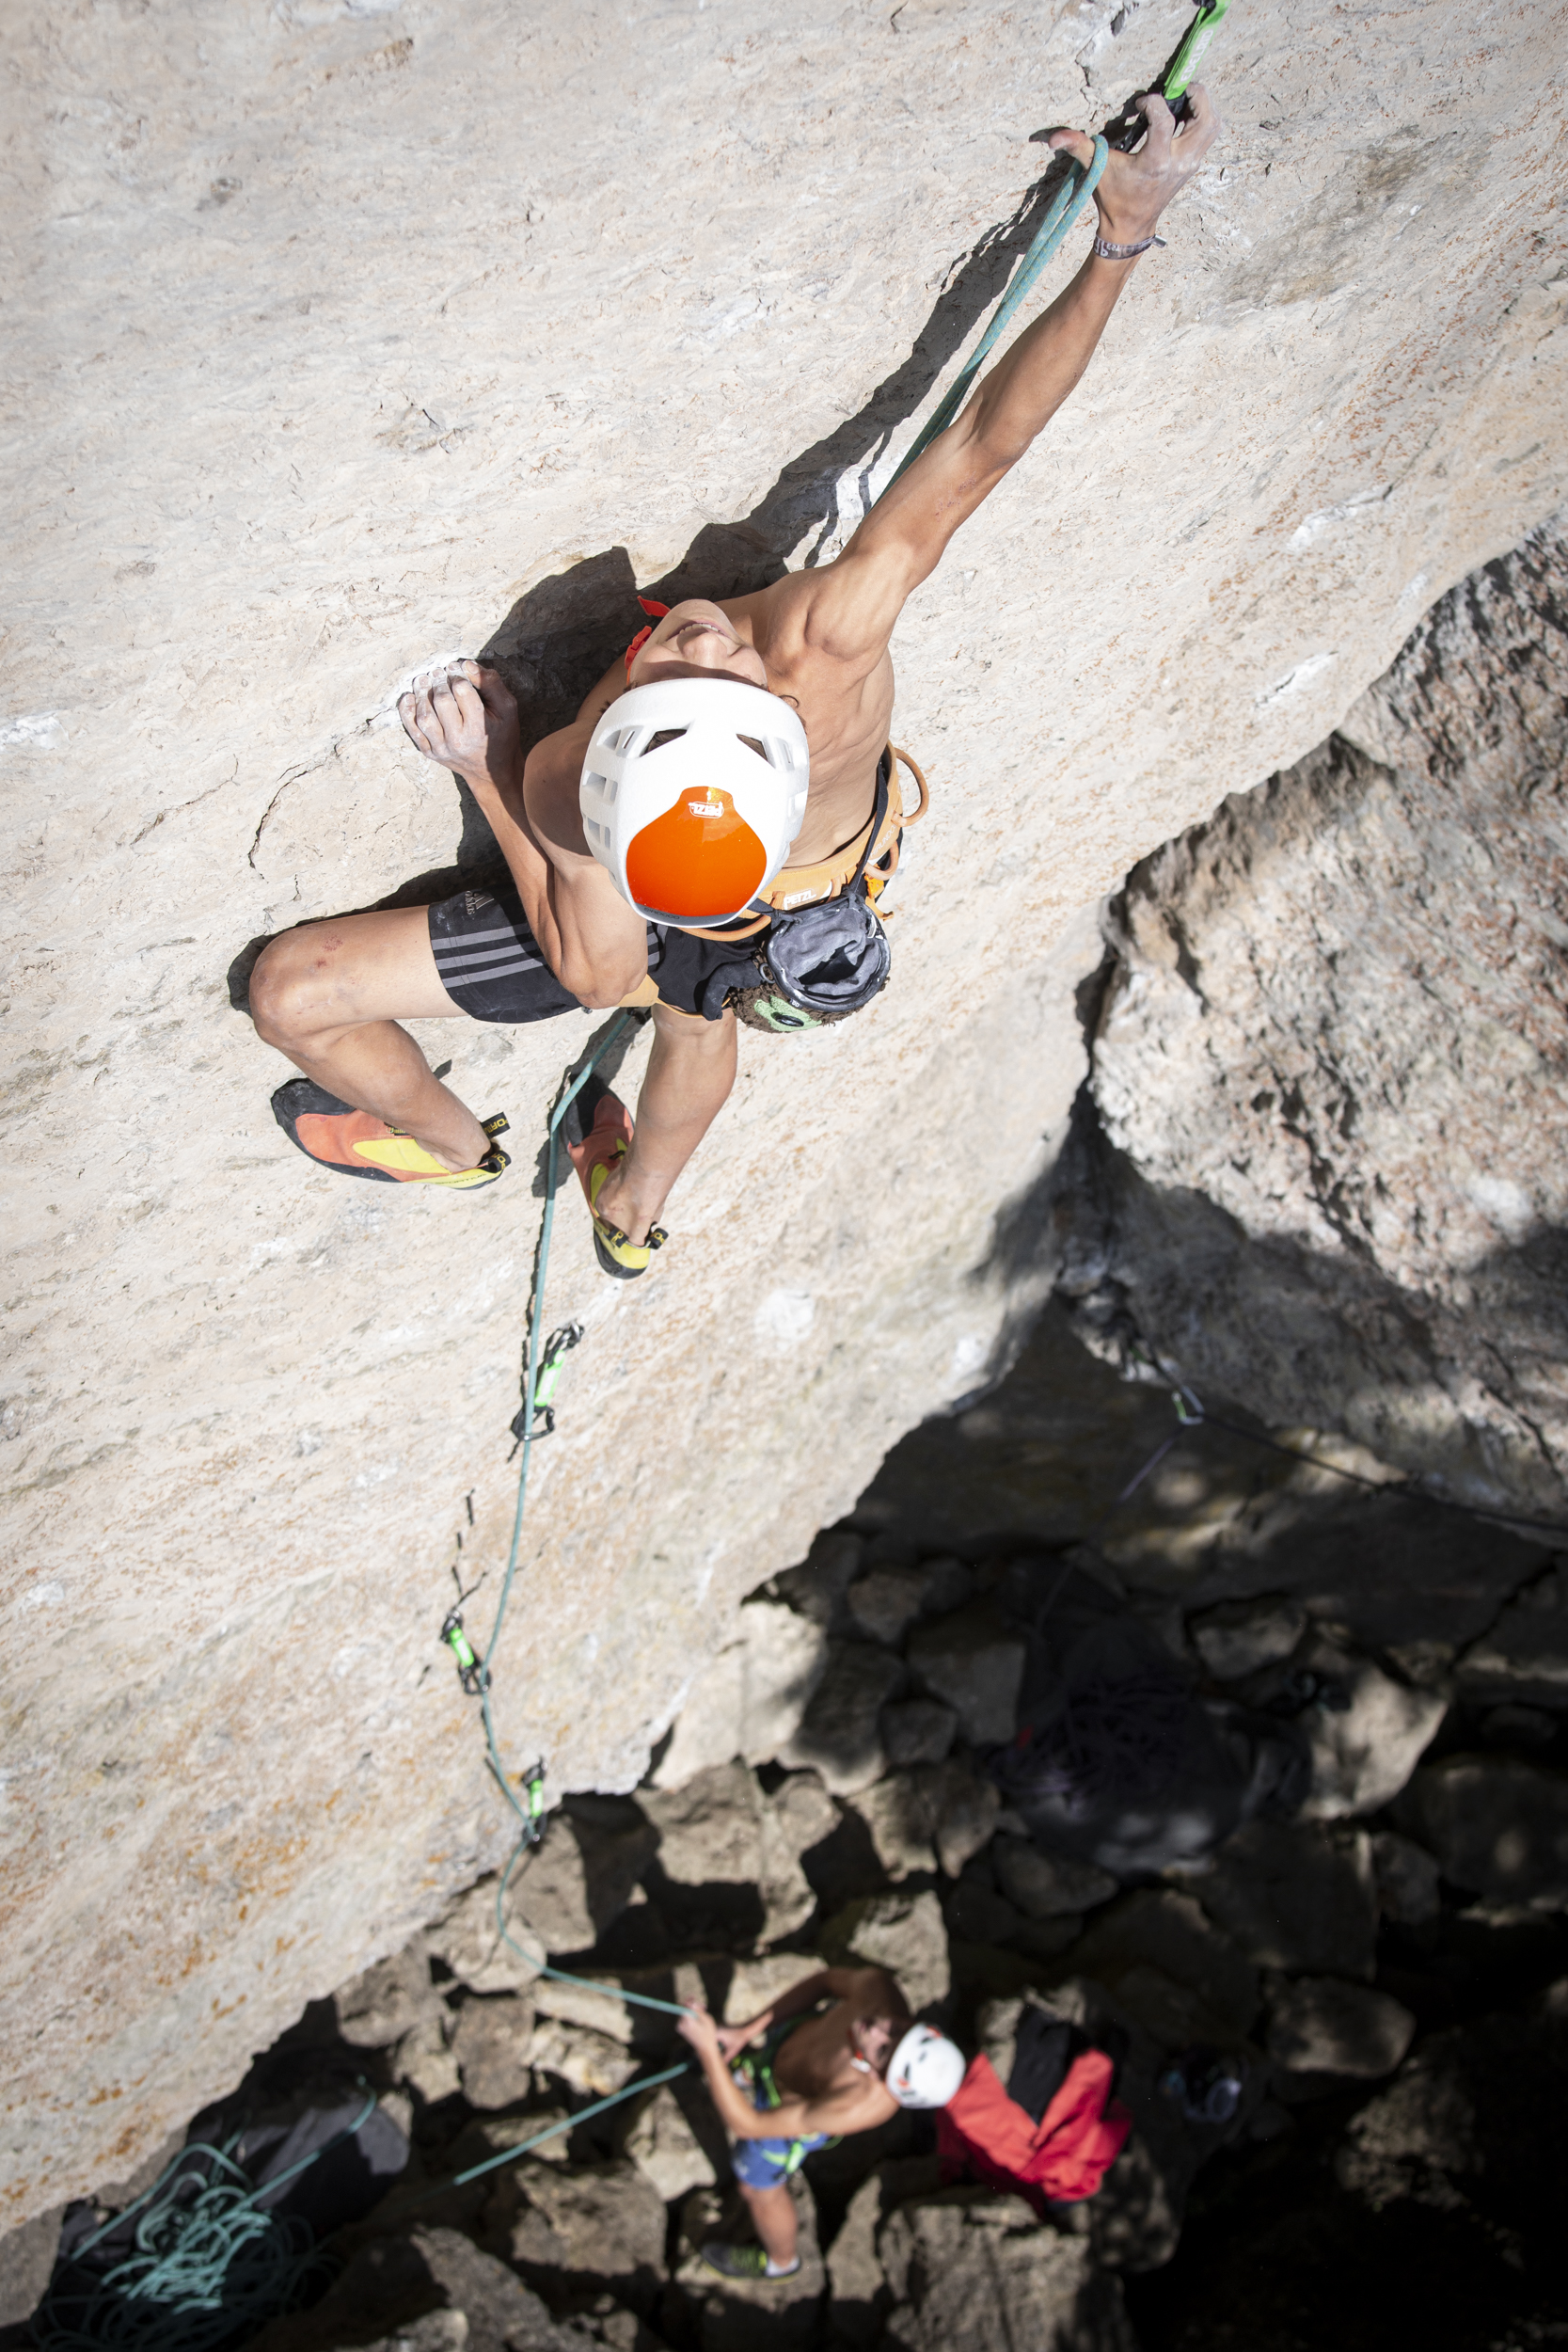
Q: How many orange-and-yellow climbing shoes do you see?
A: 2